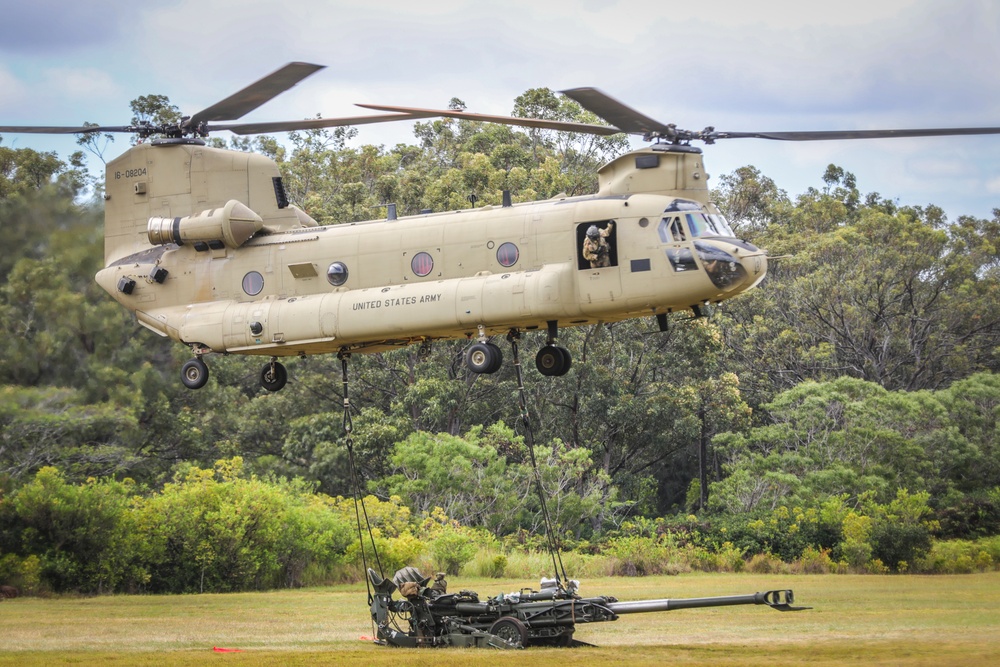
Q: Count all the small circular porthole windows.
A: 4